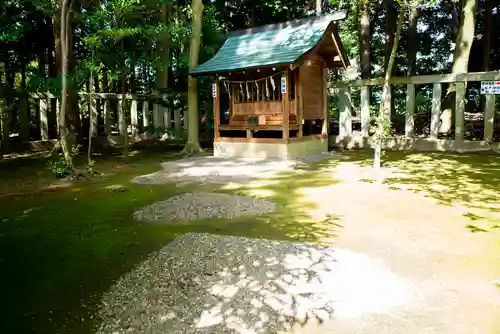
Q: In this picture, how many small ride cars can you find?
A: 0